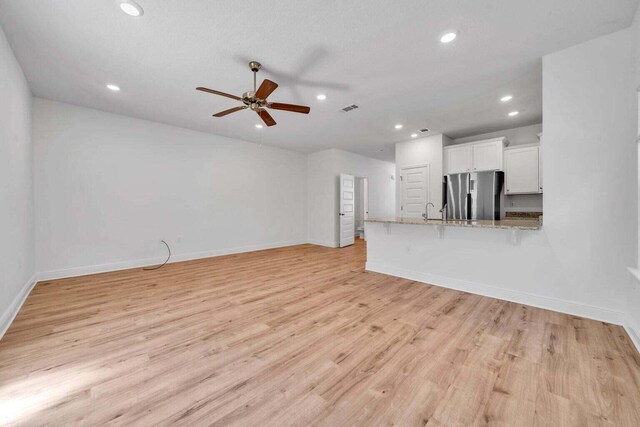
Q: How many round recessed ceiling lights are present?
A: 9